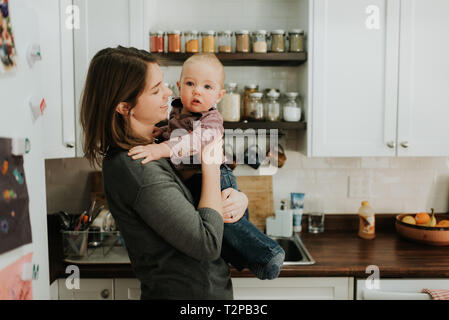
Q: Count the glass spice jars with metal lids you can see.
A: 9